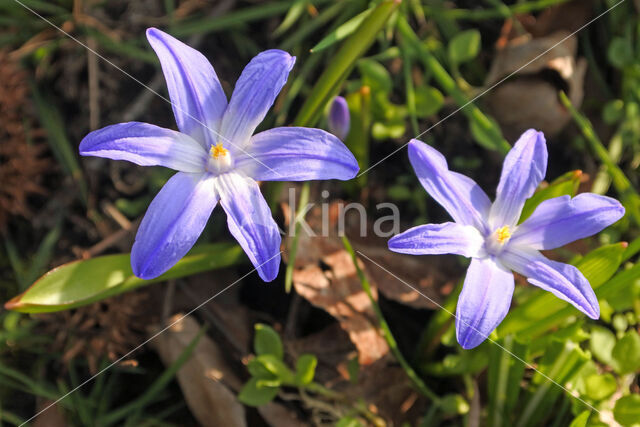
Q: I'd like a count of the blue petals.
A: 12